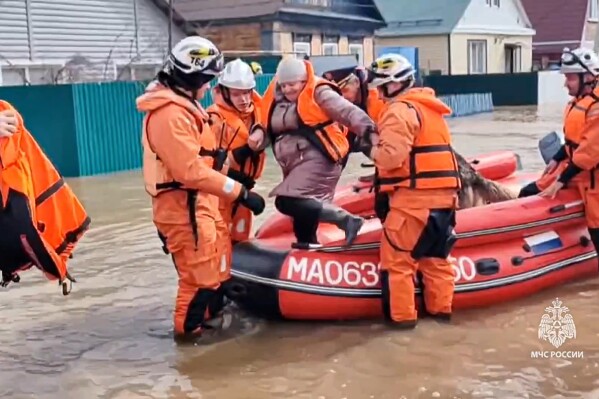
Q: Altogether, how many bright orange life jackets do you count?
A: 7